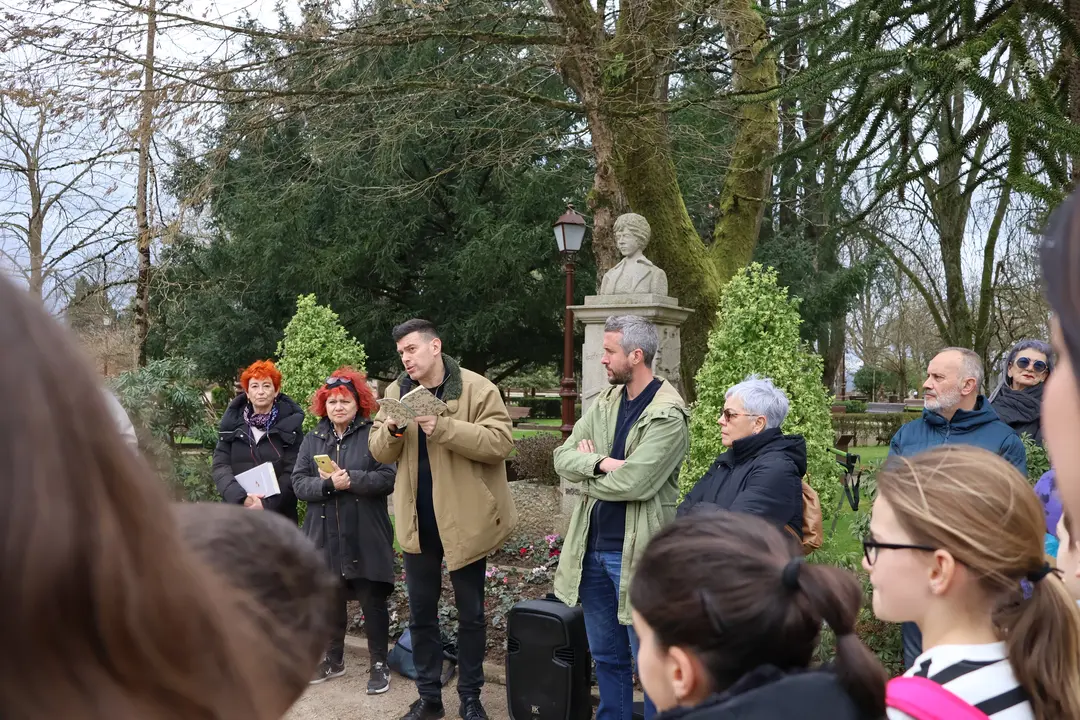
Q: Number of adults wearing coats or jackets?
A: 7